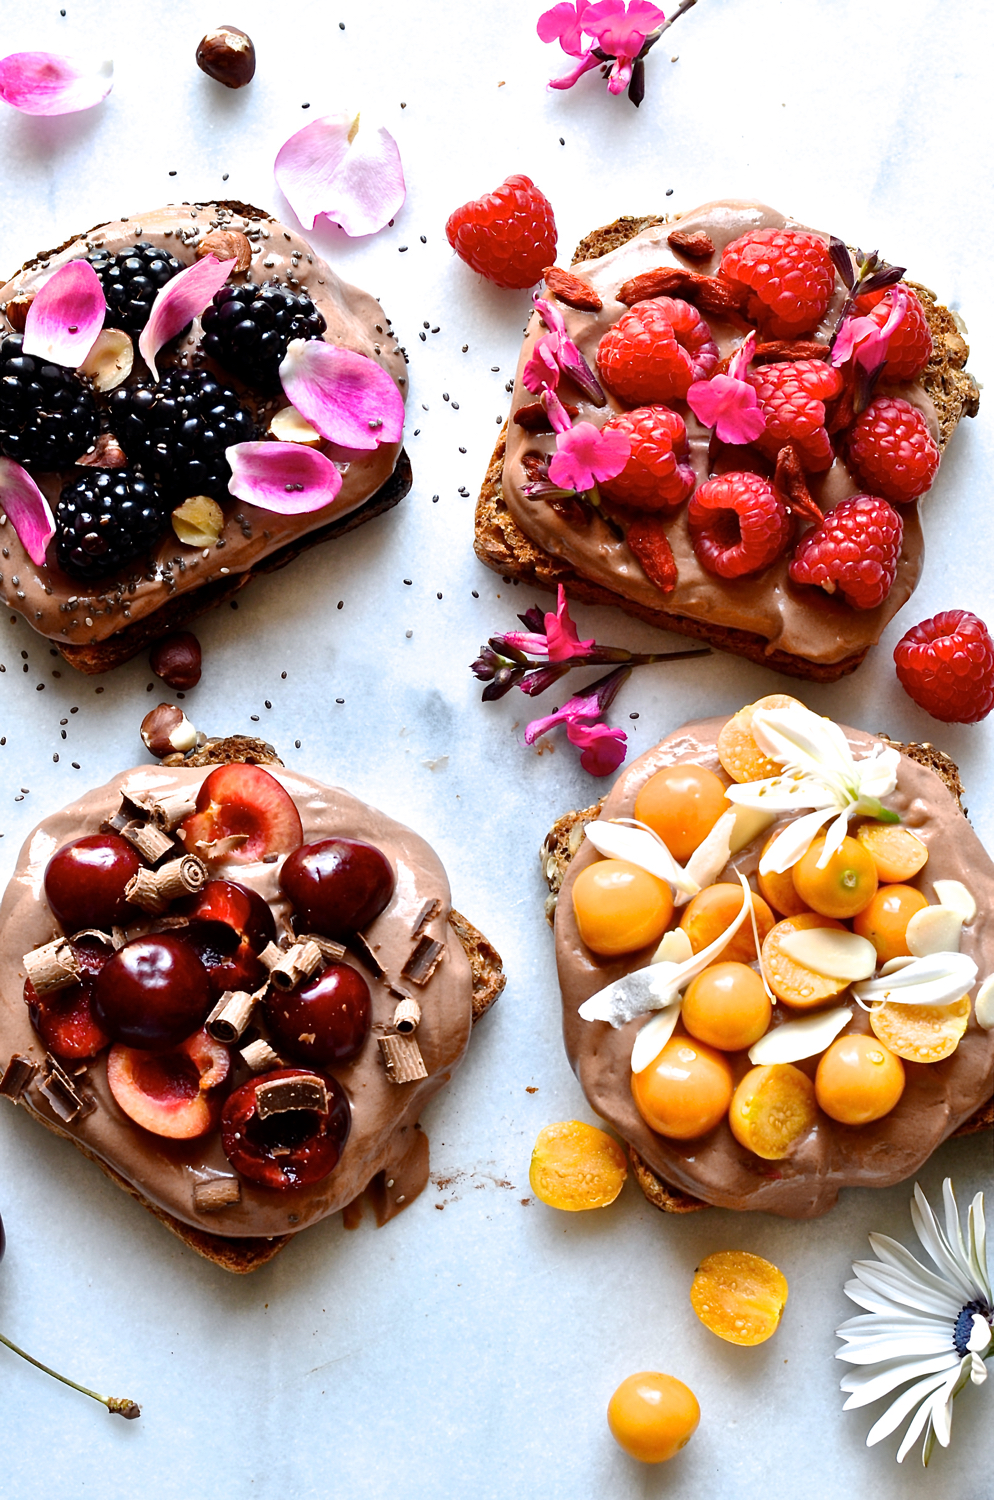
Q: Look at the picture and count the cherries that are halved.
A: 5